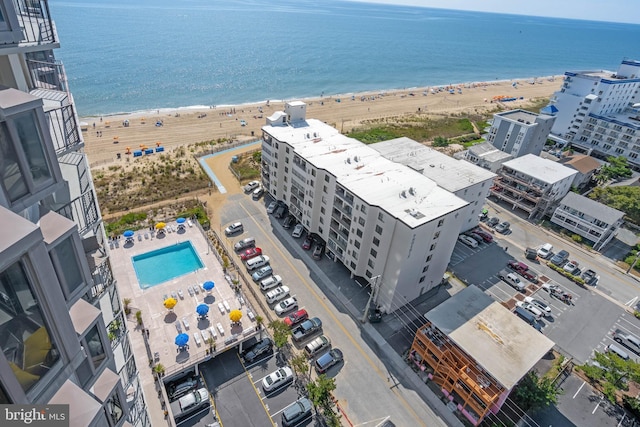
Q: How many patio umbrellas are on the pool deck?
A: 8